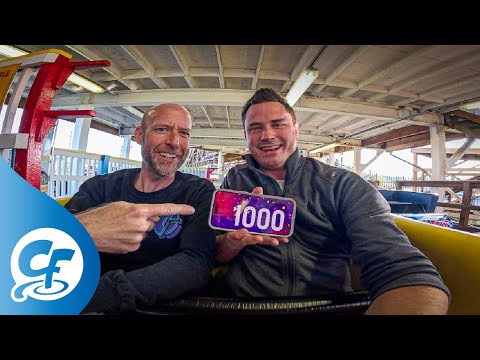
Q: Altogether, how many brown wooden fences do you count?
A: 1